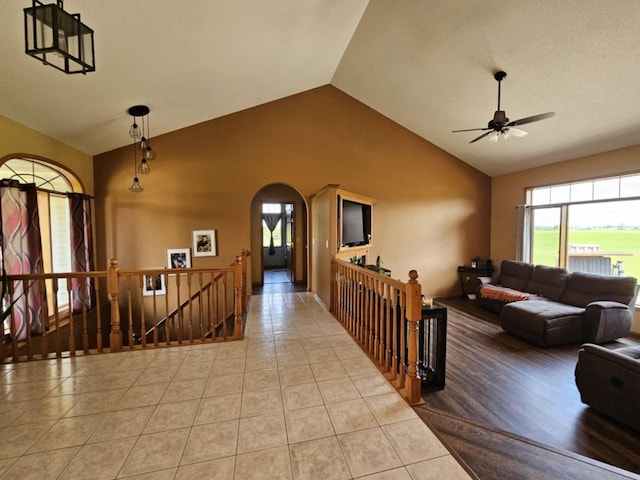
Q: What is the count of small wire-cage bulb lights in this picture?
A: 5